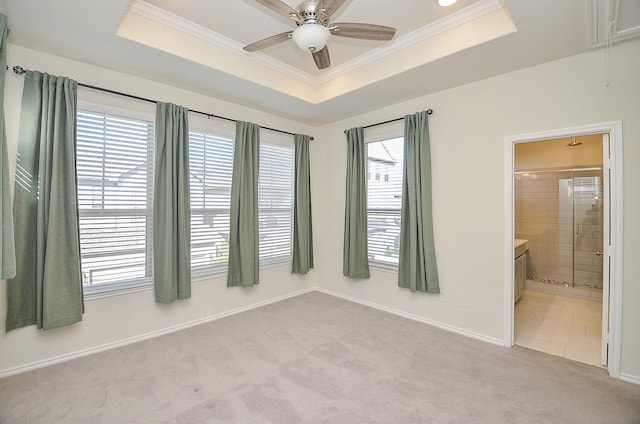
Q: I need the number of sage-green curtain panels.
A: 7